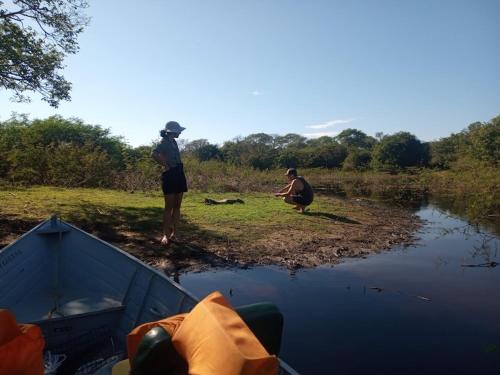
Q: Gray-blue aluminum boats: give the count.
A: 1